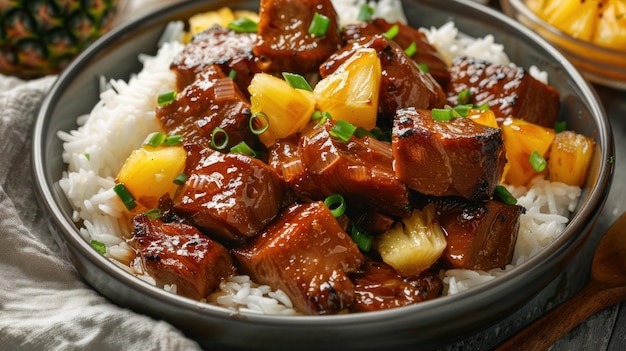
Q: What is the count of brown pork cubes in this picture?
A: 13